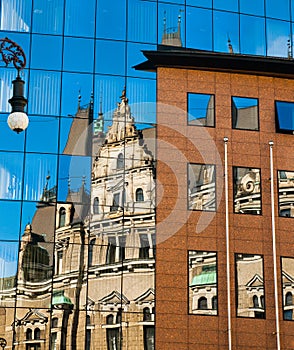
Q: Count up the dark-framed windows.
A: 9